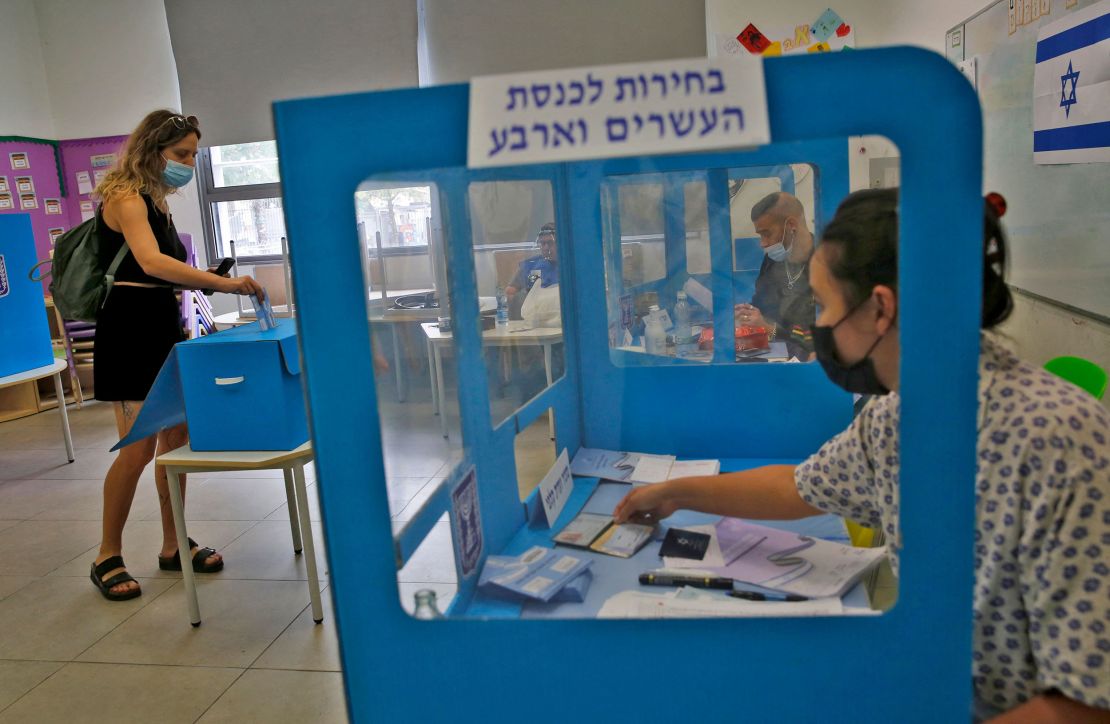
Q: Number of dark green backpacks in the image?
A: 1